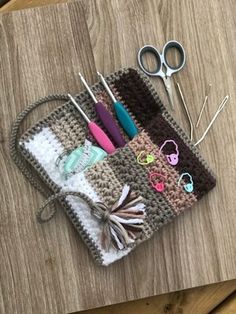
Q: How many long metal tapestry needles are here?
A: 3